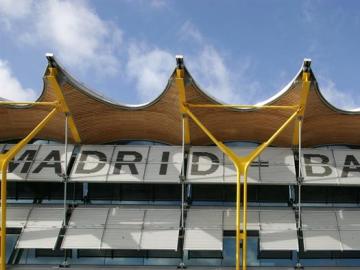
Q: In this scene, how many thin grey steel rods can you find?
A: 3